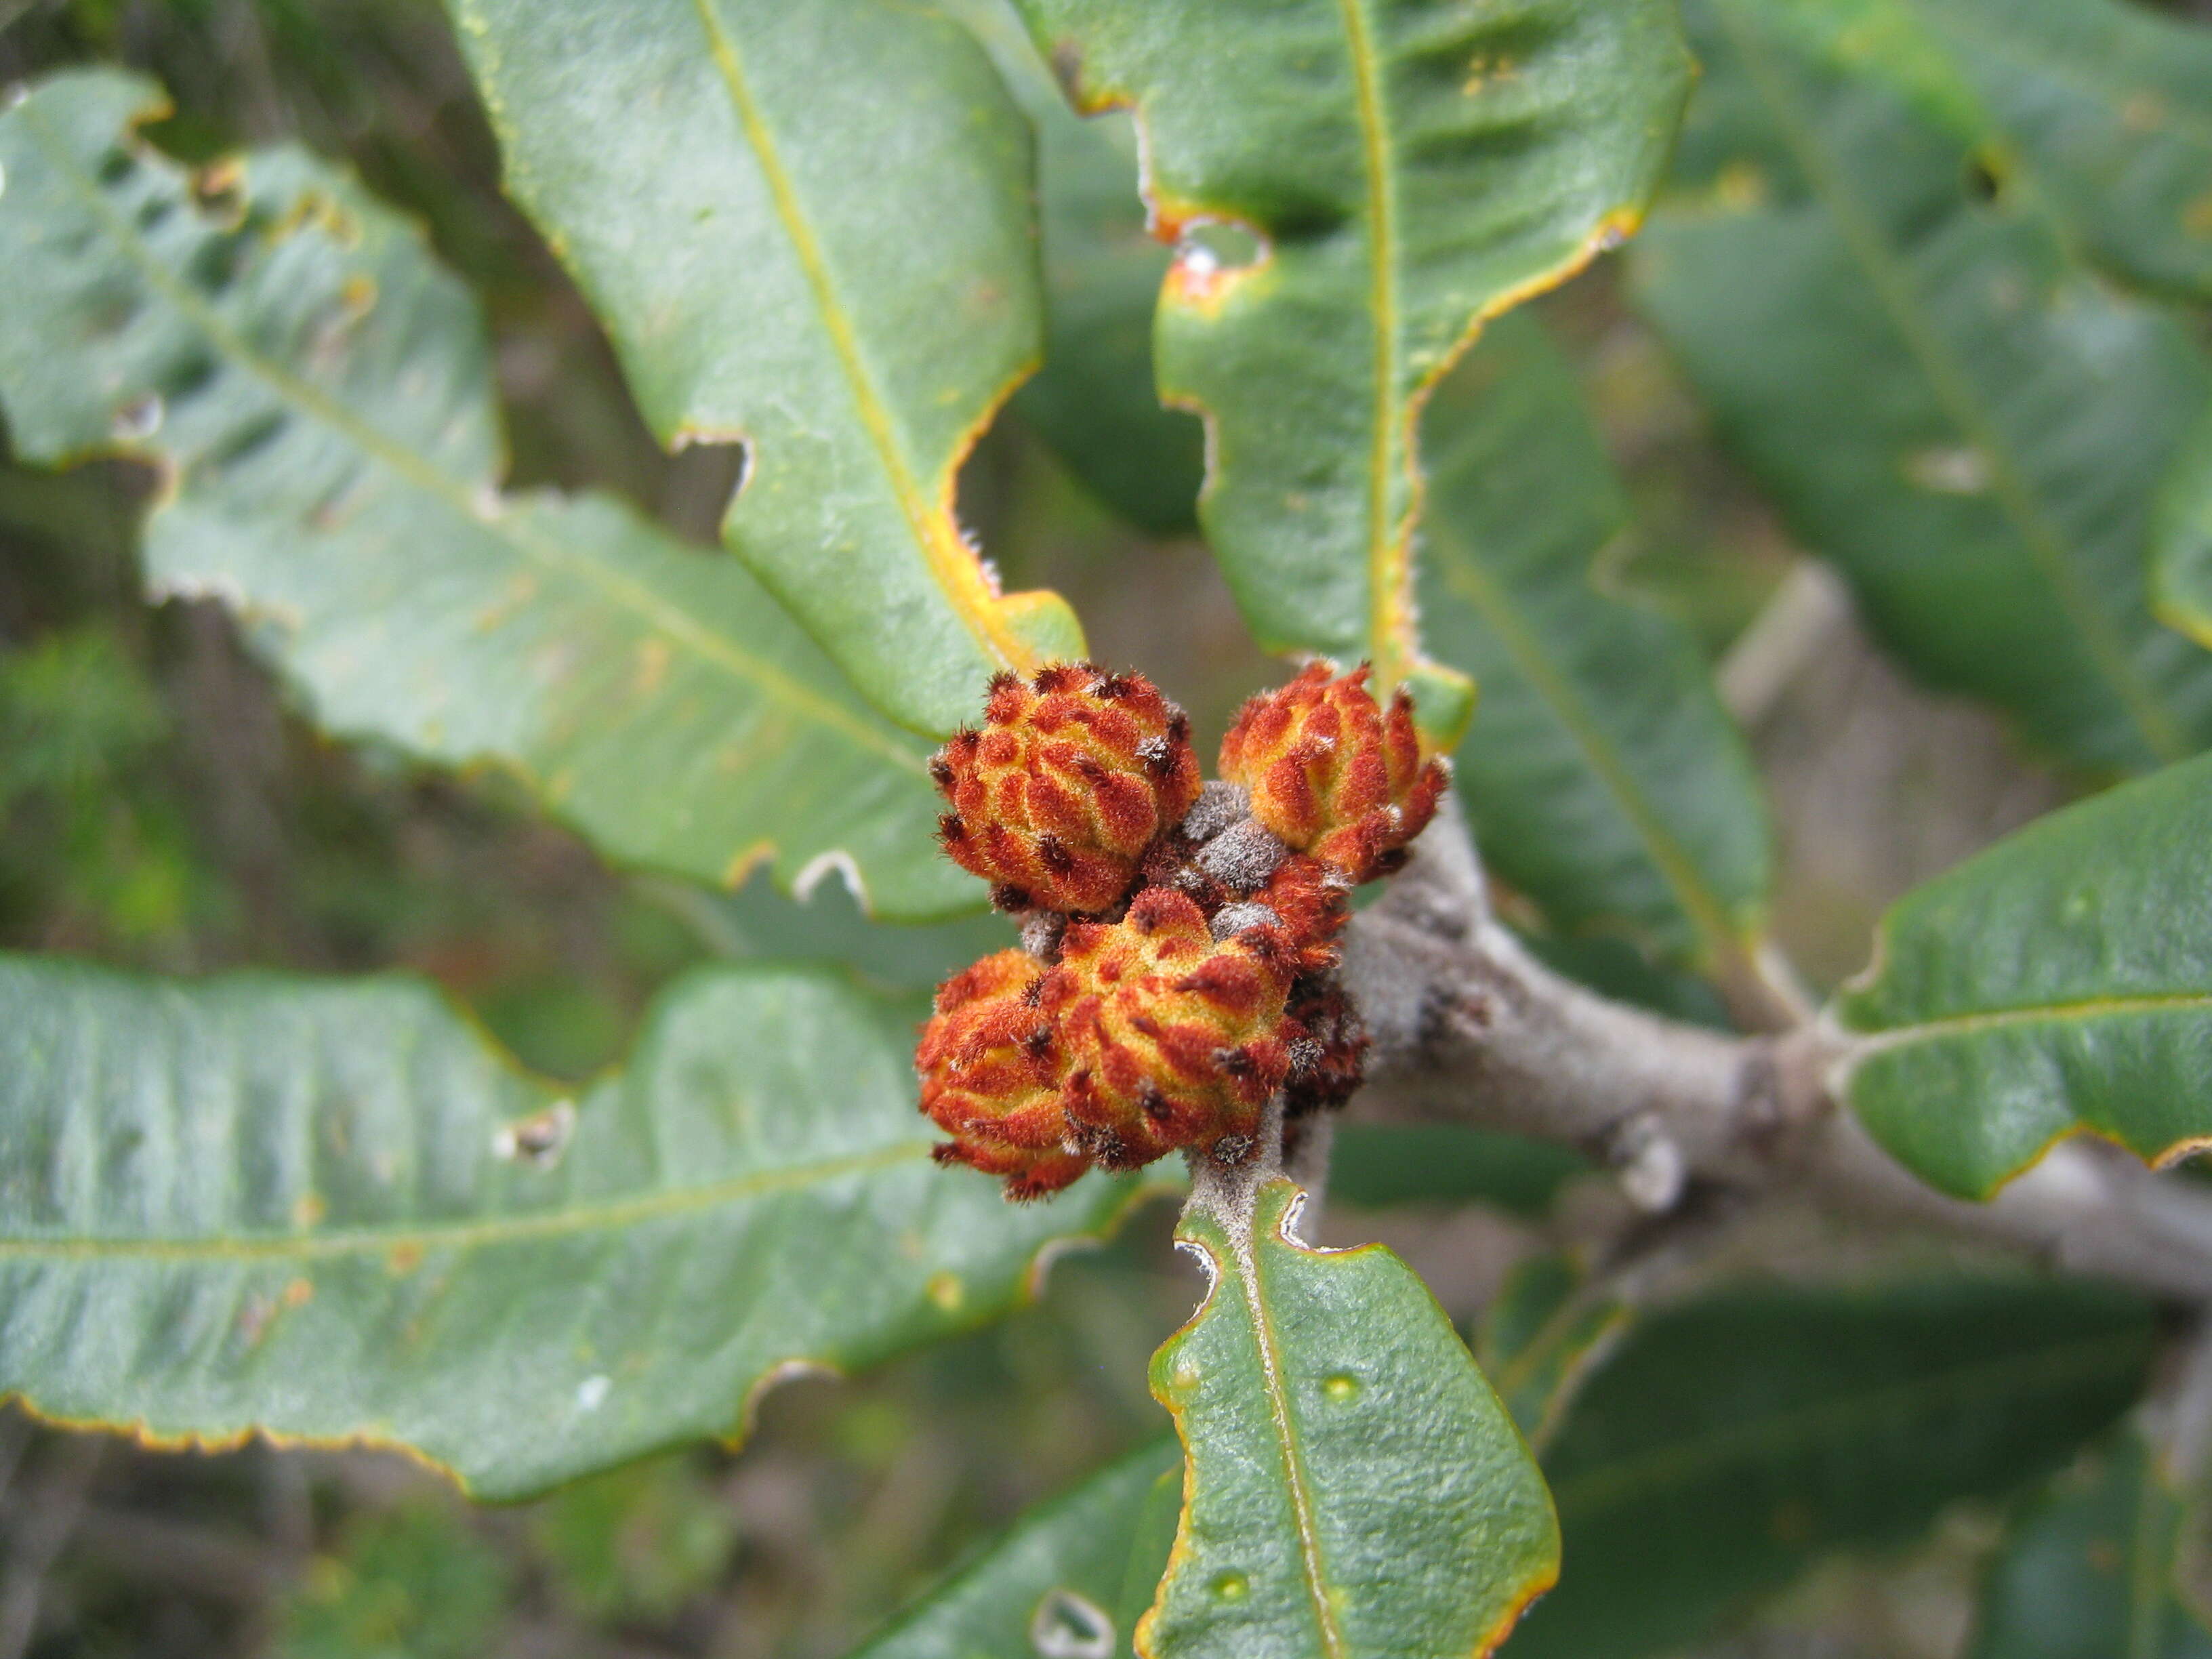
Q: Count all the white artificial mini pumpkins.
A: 0